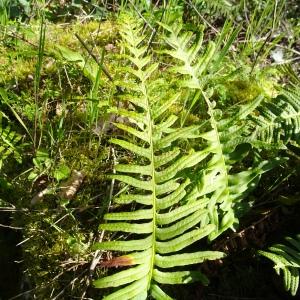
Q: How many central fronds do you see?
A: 2